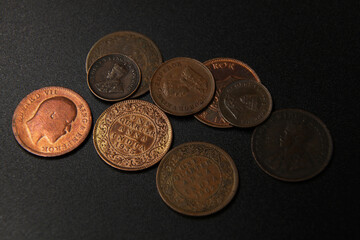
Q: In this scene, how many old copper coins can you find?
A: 9